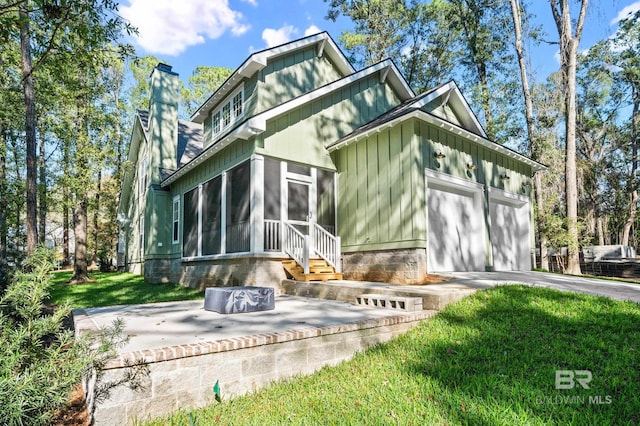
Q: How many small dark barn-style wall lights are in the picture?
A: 4